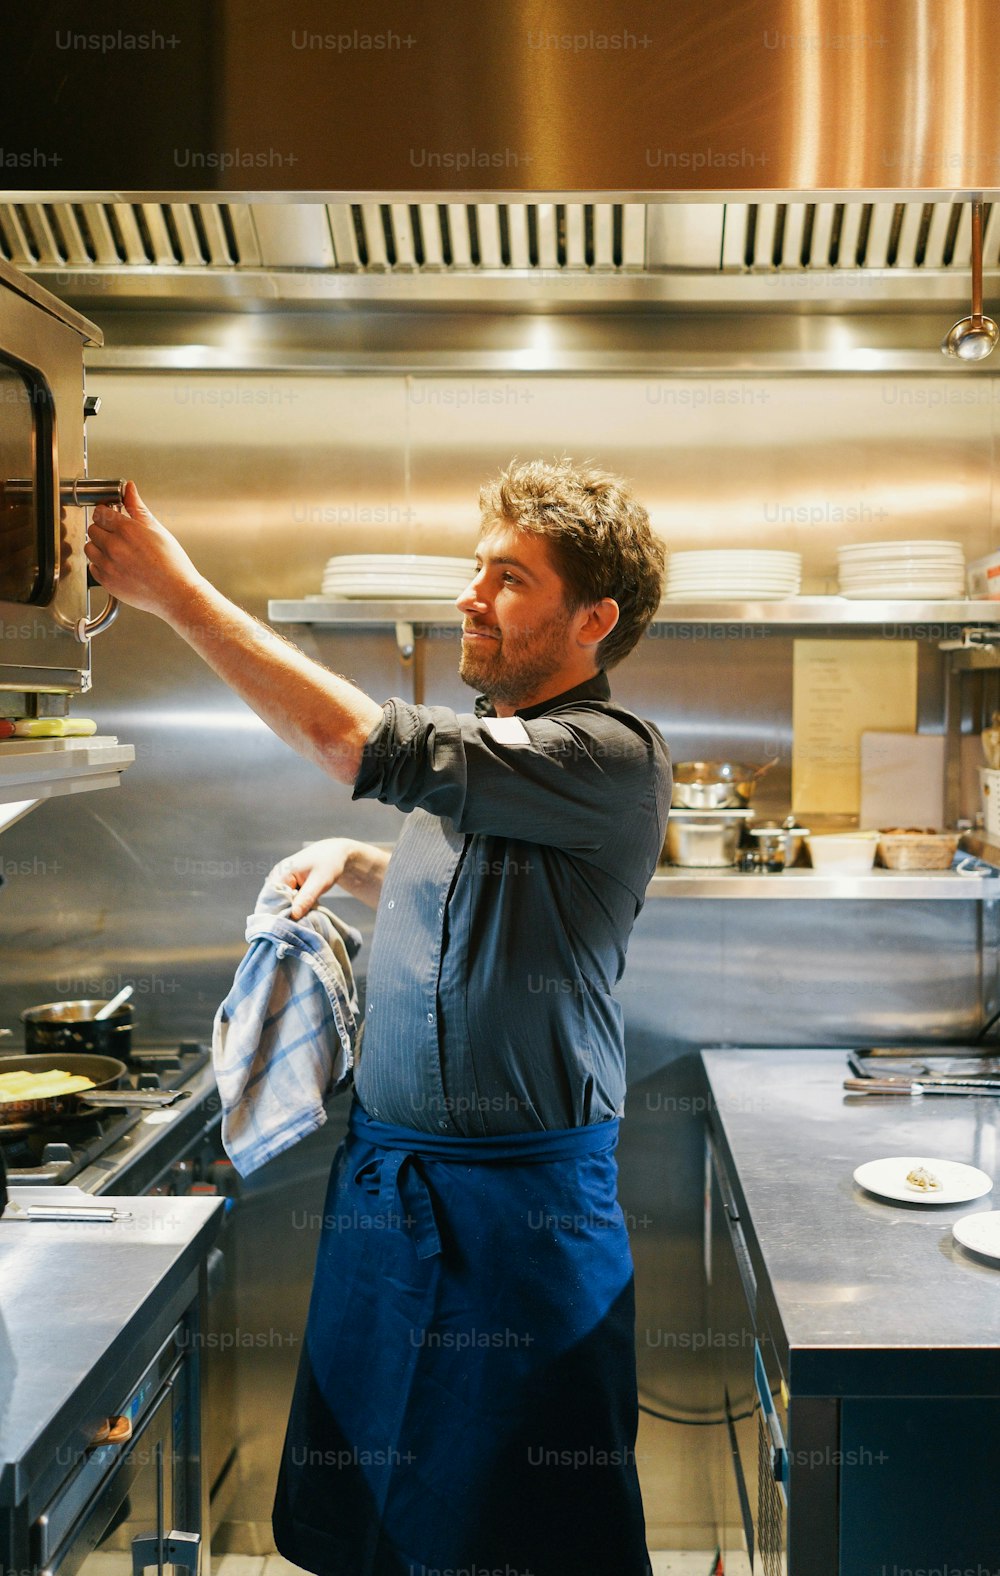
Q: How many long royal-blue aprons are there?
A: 1